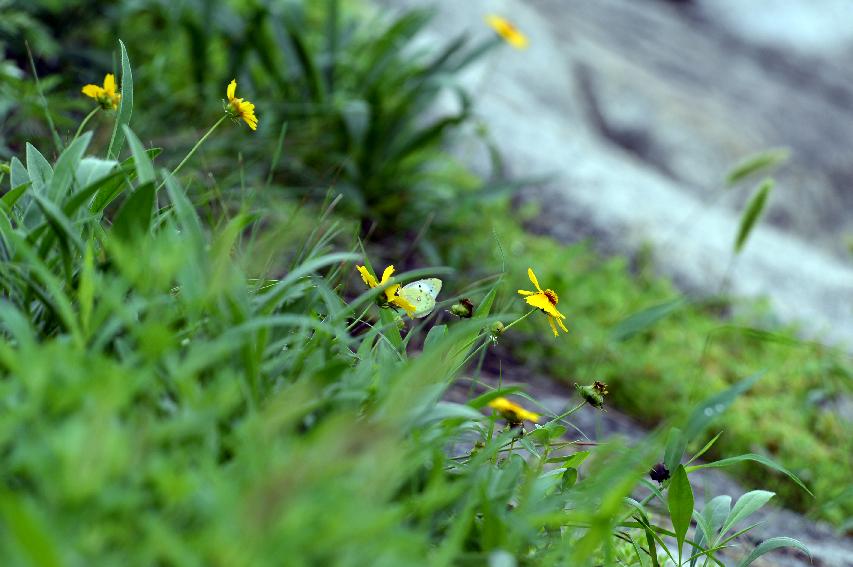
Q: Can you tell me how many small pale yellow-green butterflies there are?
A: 1